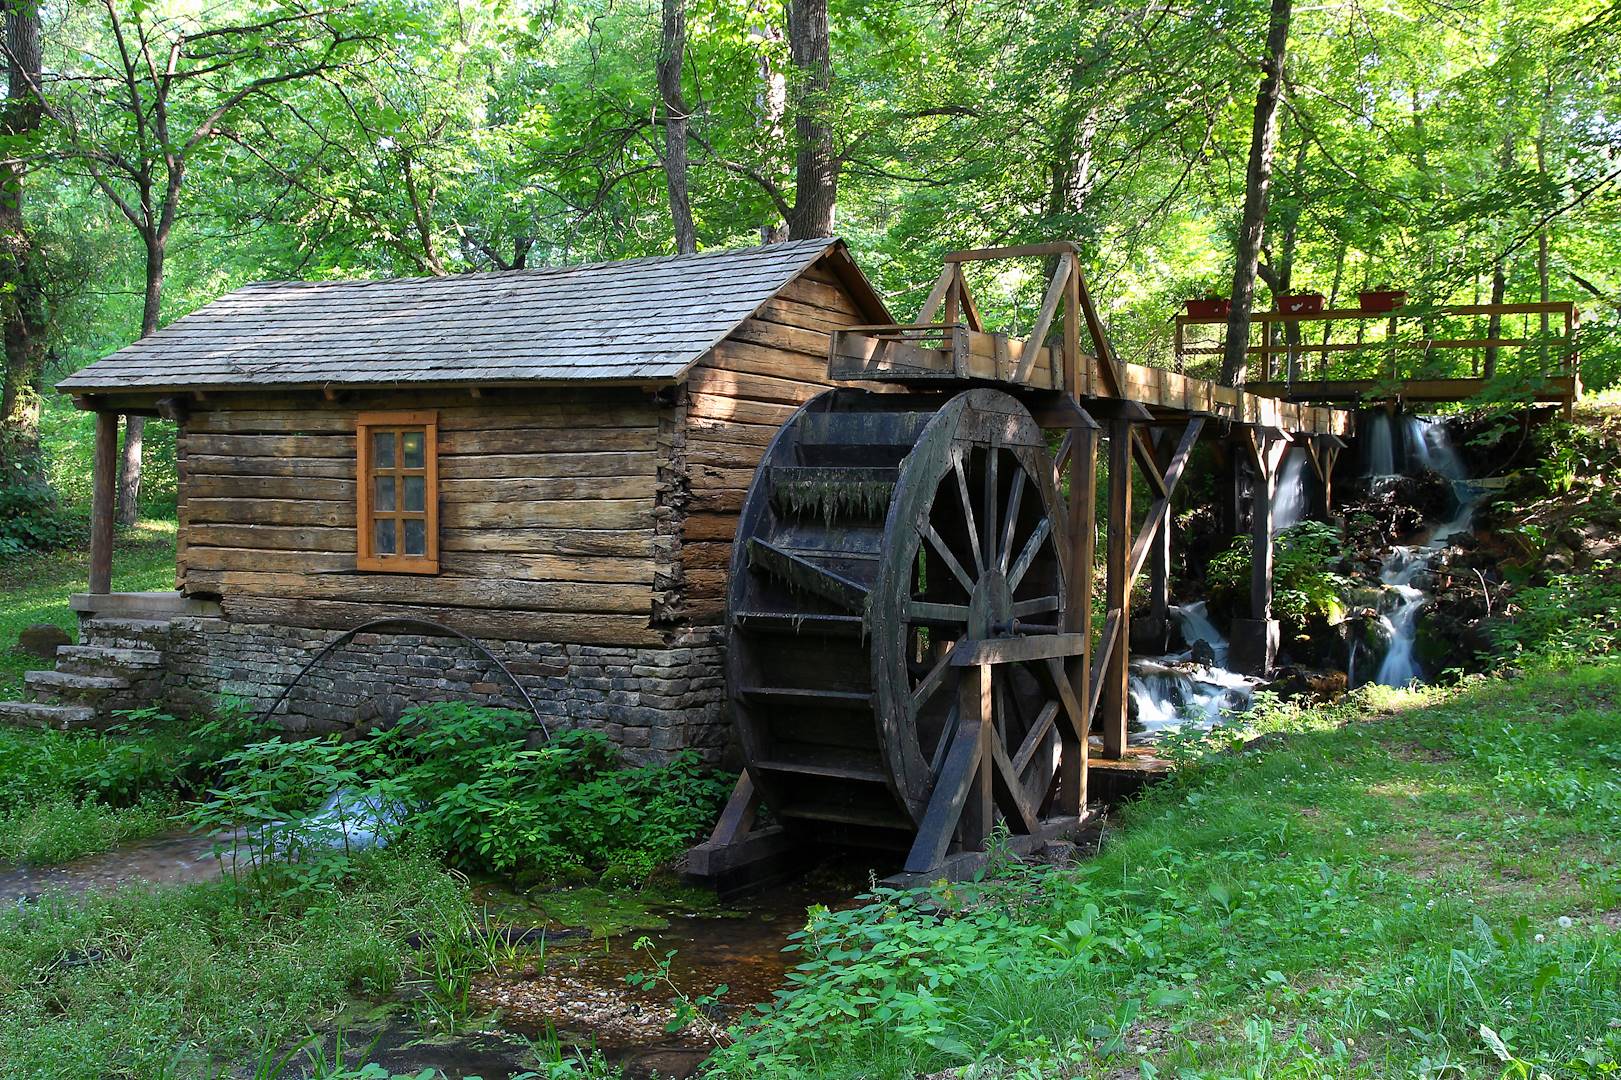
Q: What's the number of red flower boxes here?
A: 3